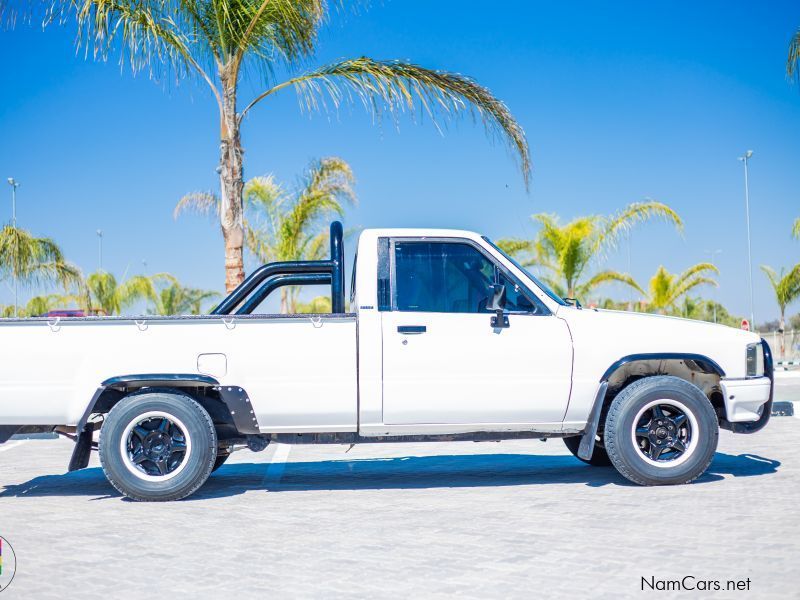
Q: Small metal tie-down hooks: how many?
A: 4